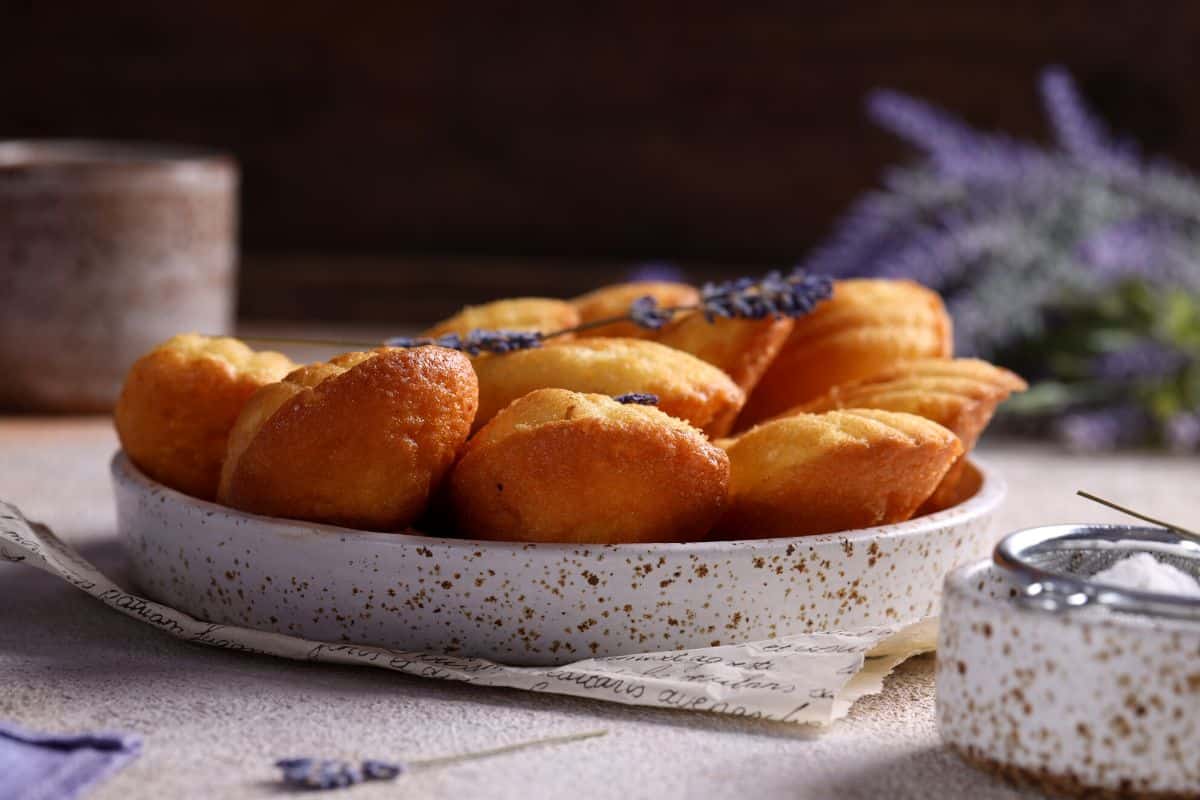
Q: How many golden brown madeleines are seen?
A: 10